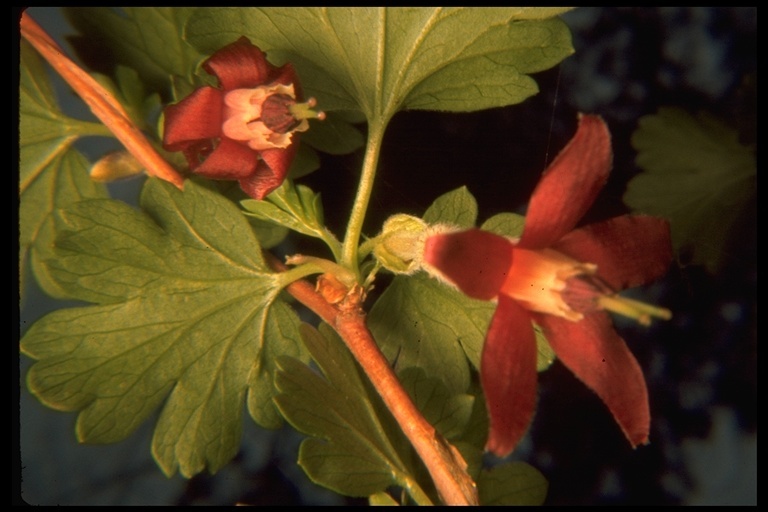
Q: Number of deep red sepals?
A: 10